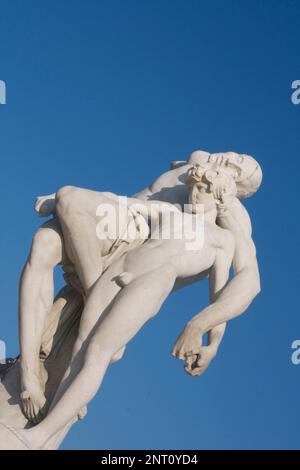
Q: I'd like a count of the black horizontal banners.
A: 1